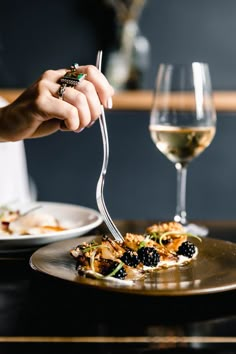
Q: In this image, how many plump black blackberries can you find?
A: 4